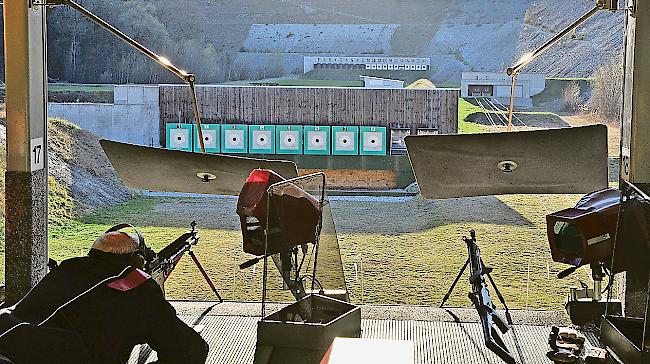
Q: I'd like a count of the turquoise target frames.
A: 8